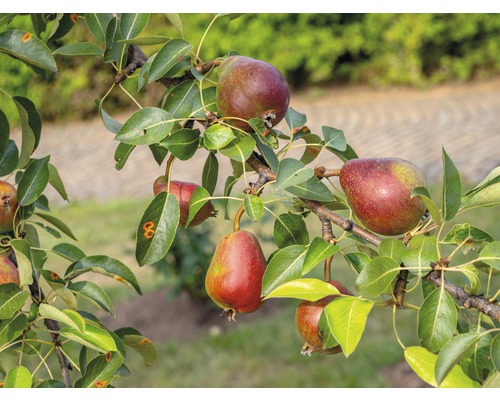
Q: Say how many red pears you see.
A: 7